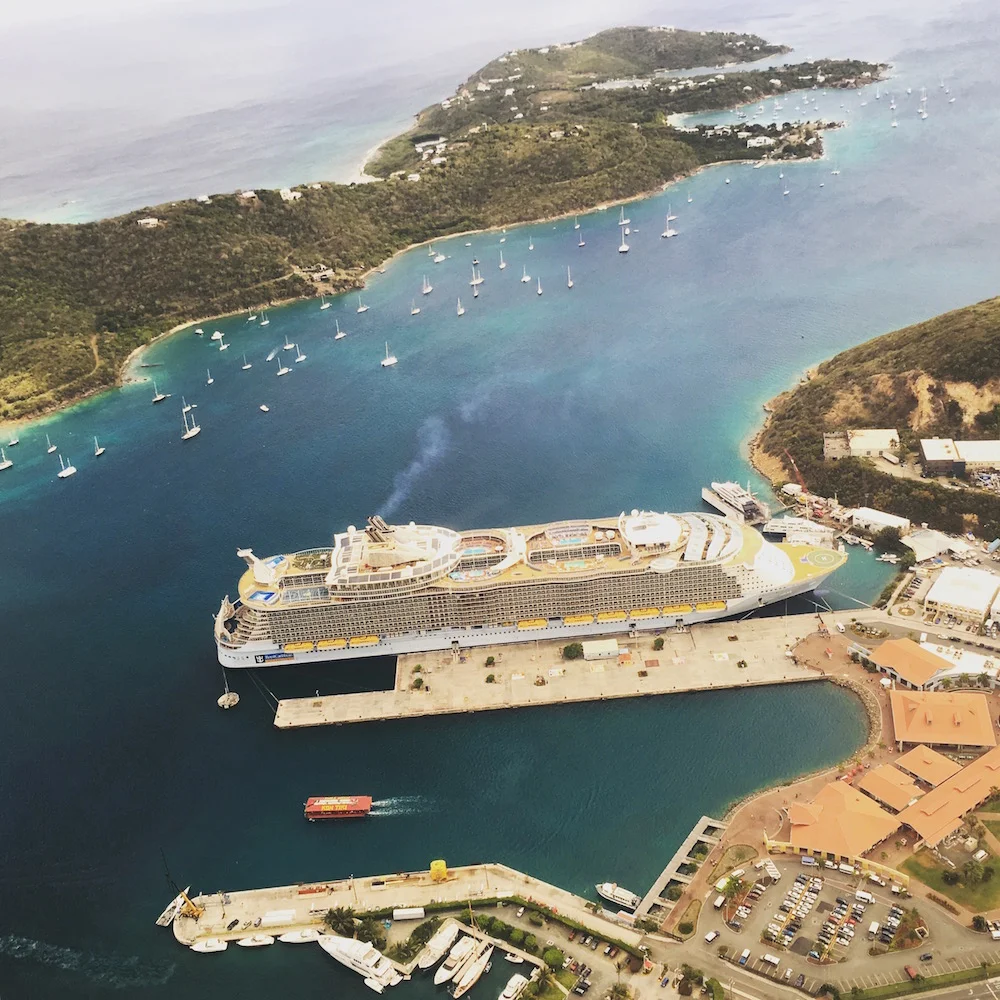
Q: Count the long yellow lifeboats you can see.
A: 9